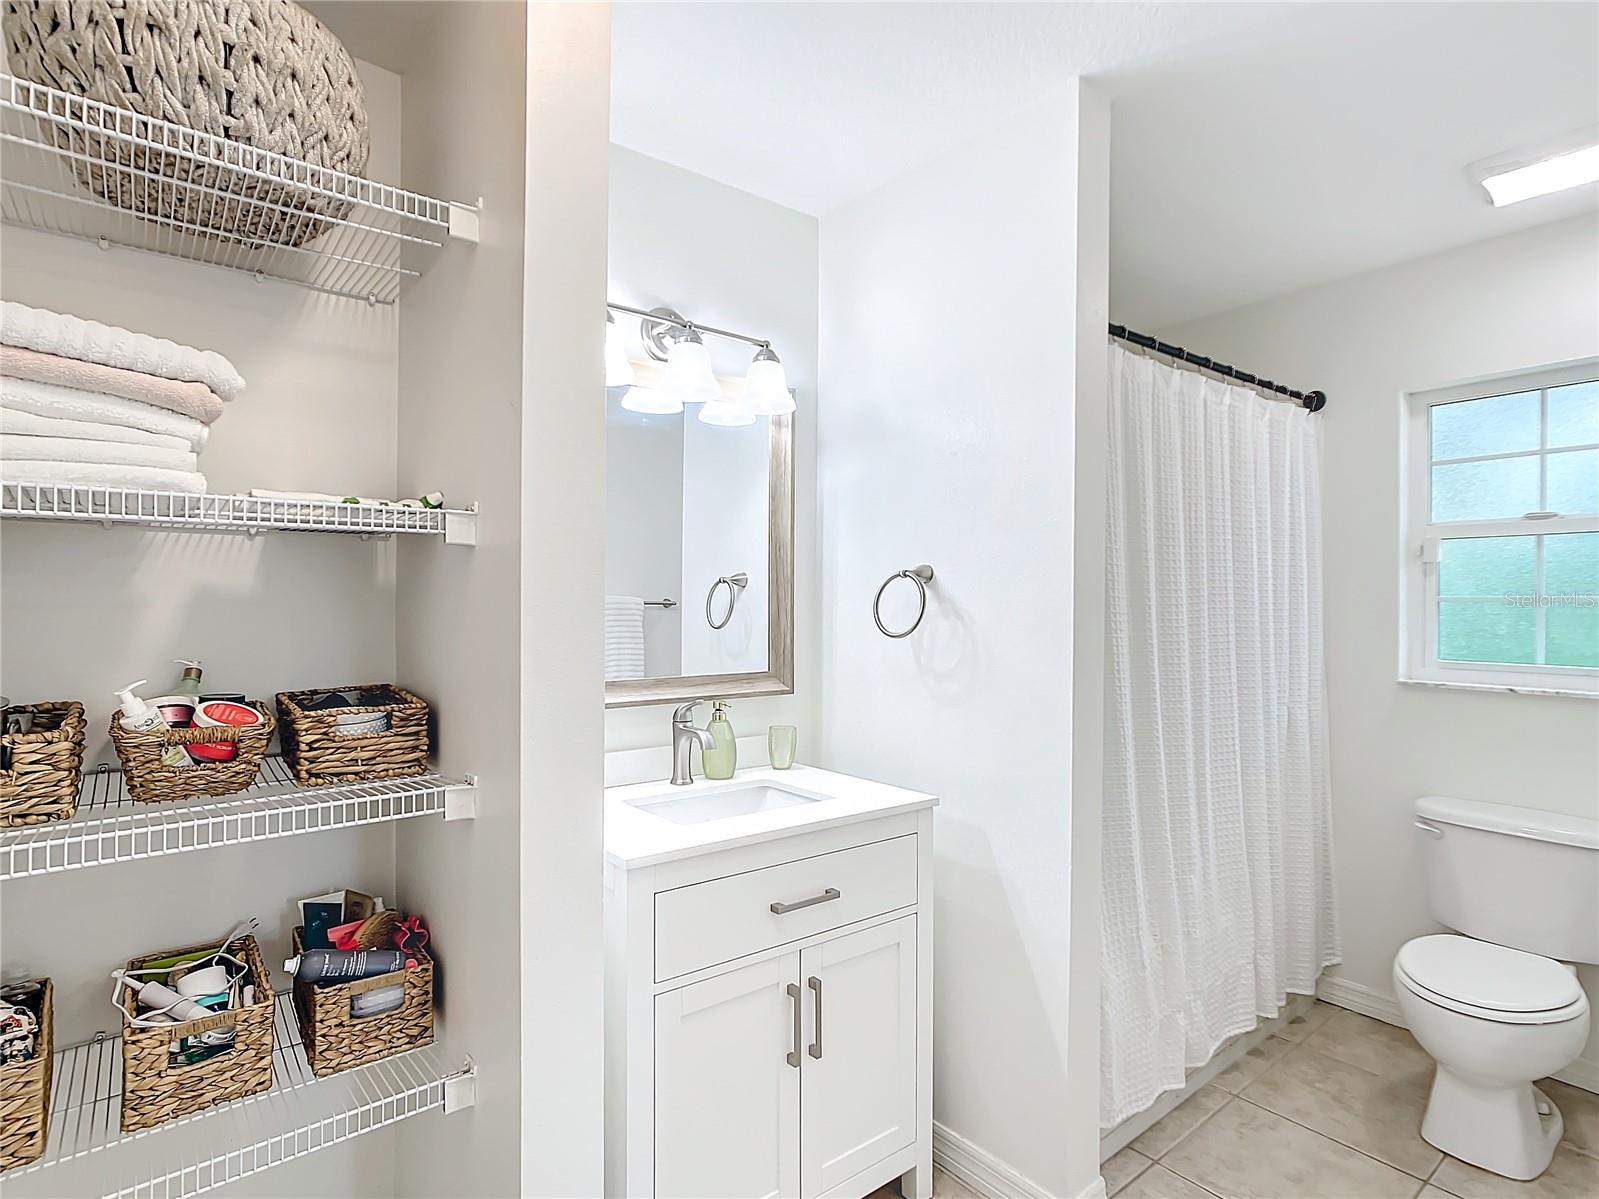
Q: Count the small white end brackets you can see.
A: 4